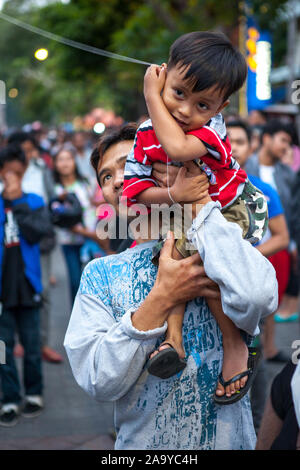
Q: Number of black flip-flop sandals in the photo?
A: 2